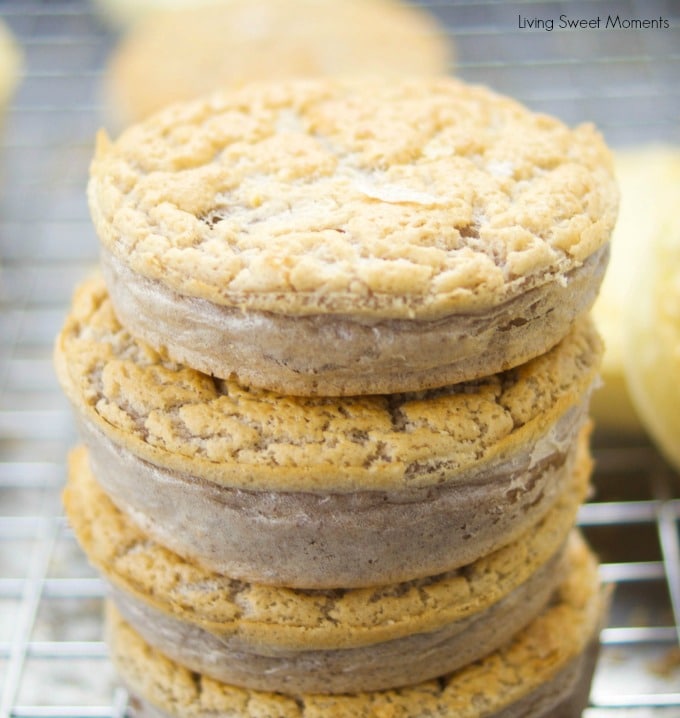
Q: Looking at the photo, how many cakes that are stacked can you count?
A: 4